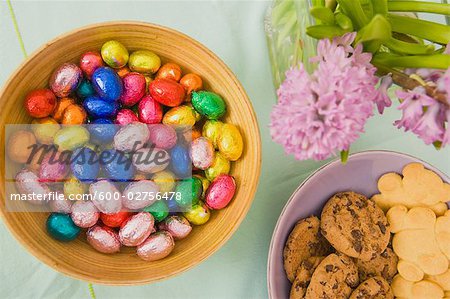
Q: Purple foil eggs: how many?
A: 0